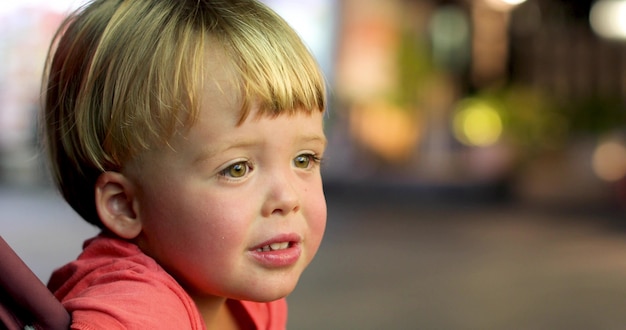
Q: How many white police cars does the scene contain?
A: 0